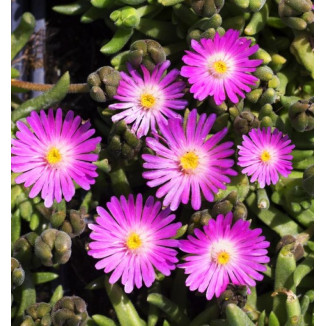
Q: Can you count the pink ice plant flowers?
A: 7